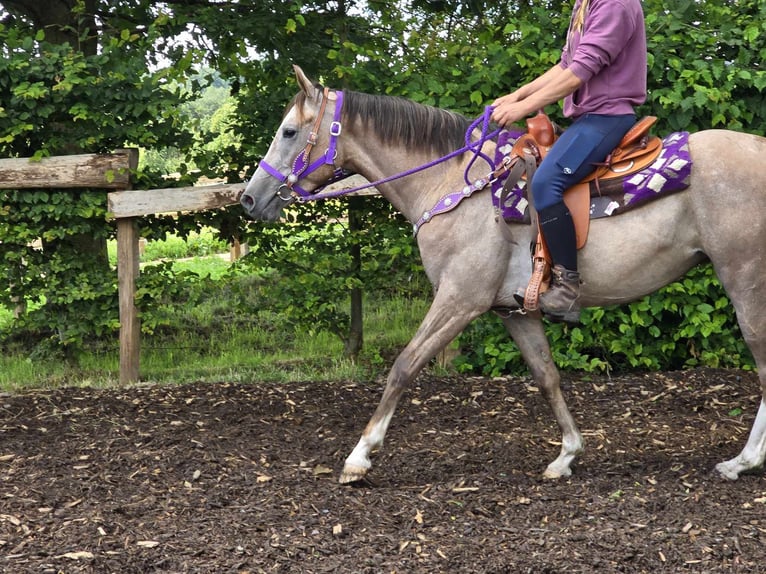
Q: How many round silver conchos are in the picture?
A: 6